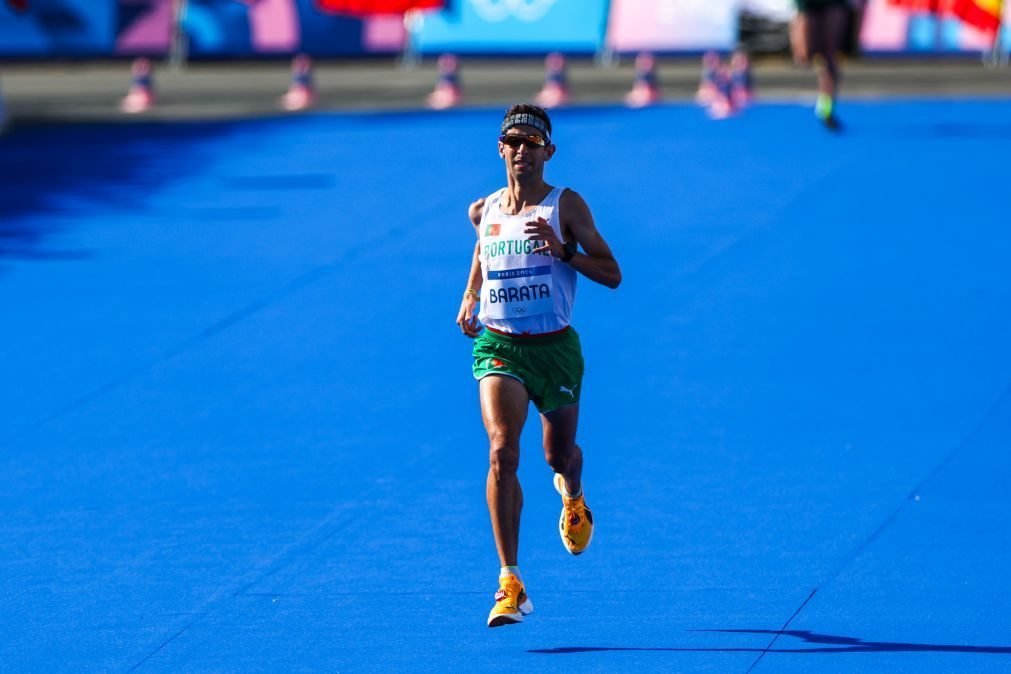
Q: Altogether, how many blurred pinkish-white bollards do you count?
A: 8